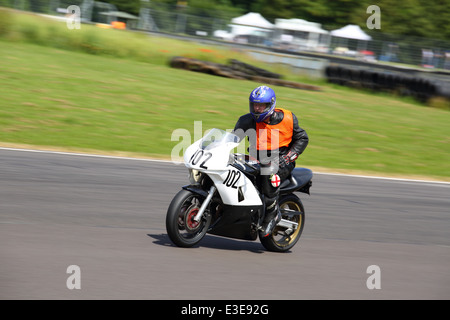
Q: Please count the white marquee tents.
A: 3